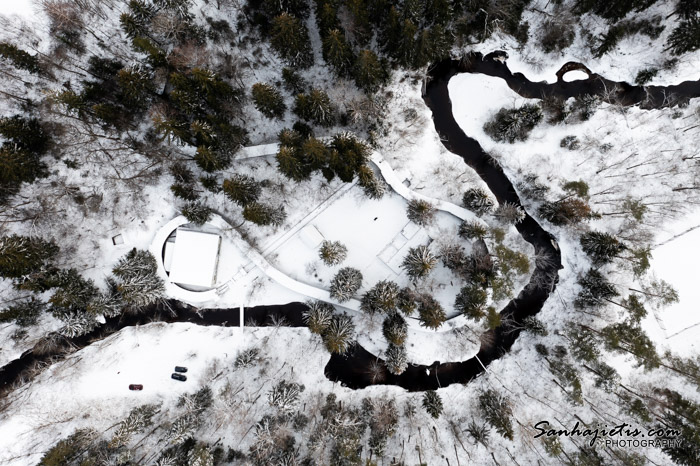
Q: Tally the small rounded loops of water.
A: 1